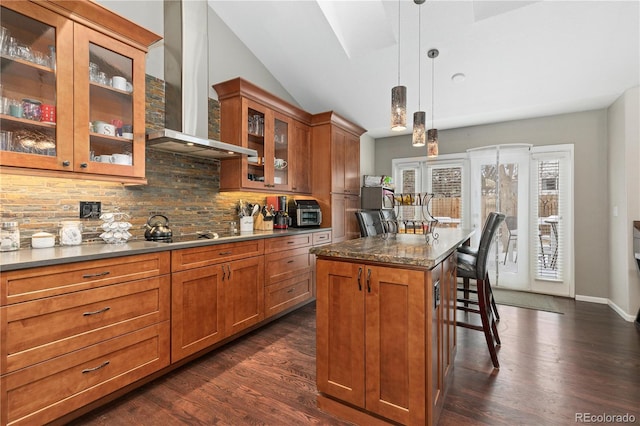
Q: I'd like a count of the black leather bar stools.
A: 4